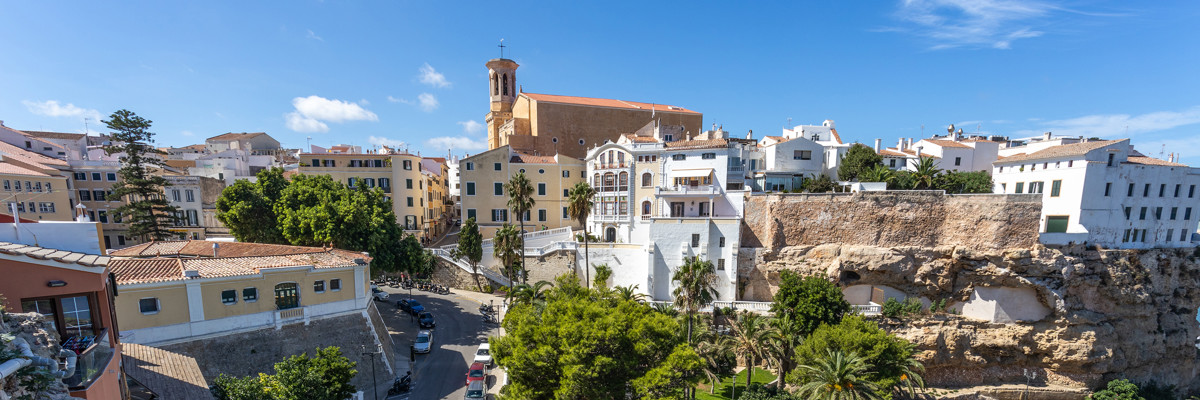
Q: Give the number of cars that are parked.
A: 7